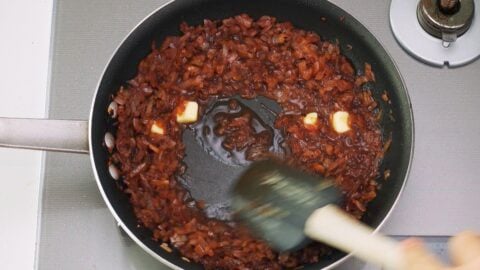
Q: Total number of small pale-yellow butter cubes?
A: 4